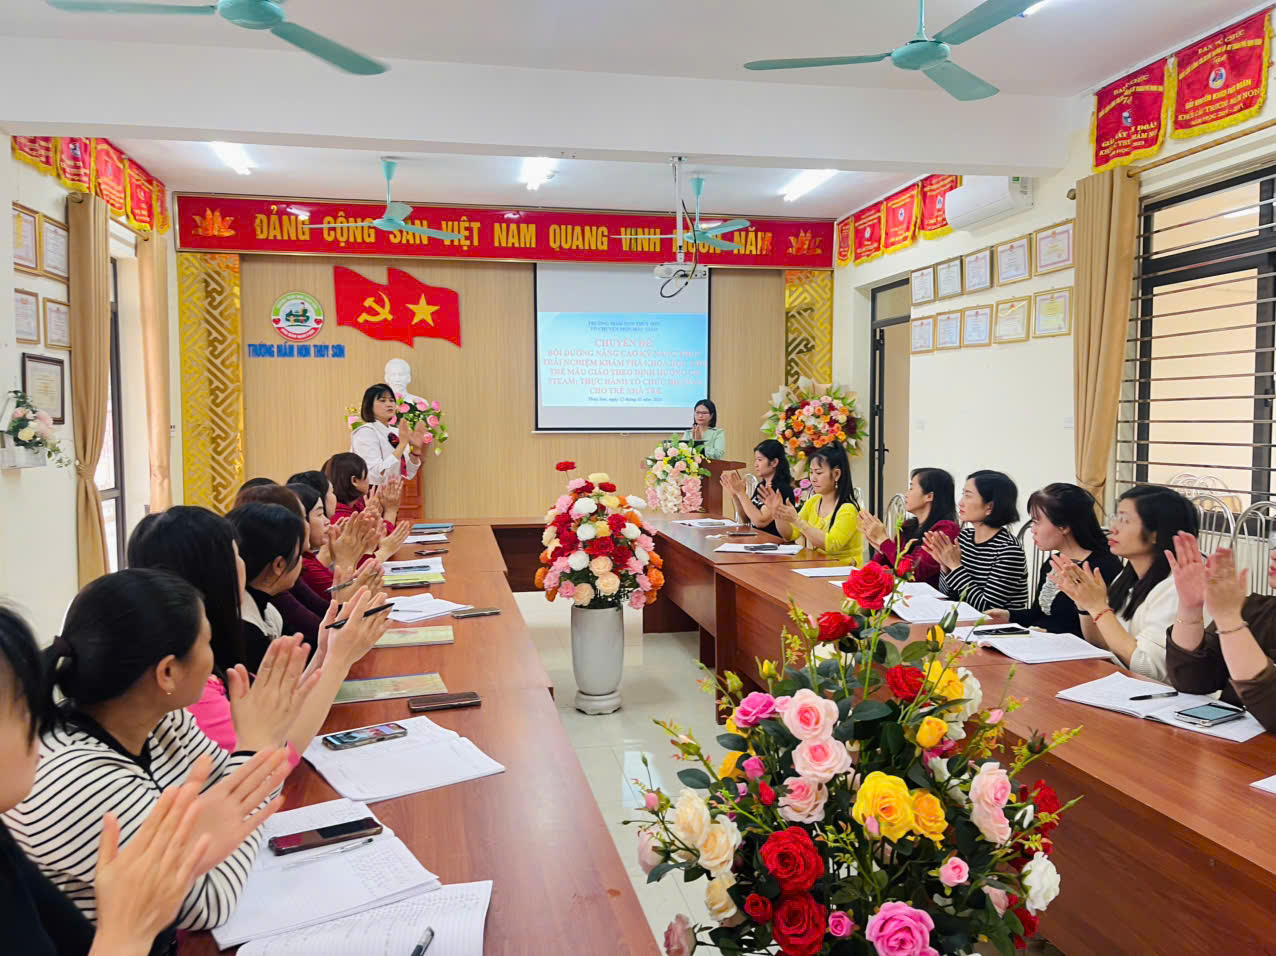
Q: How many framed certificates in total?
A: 15